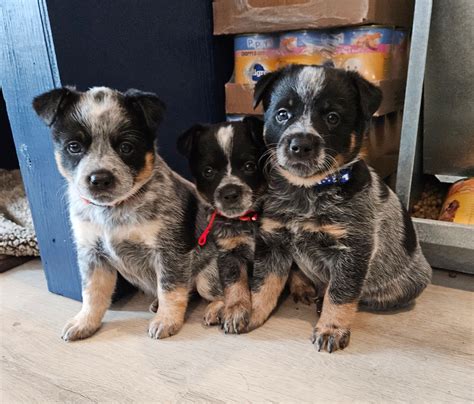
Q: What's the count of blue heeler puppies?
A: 3